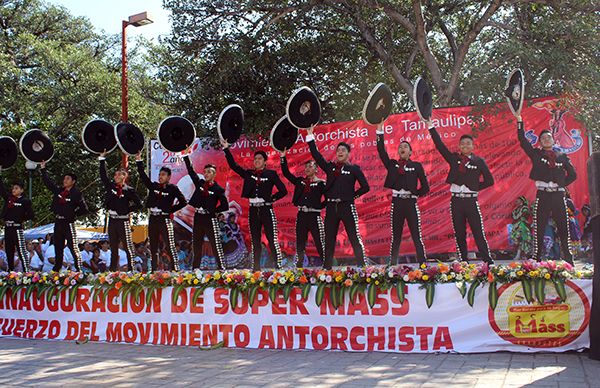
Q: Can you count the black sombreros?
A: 11